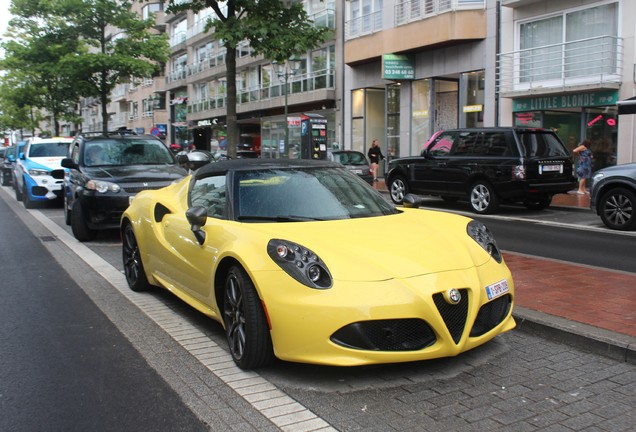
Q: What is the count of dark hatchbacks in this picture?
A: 1